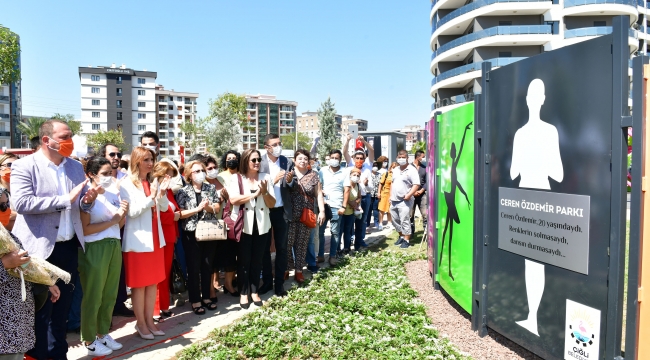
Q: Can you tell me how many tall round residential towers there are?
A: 1